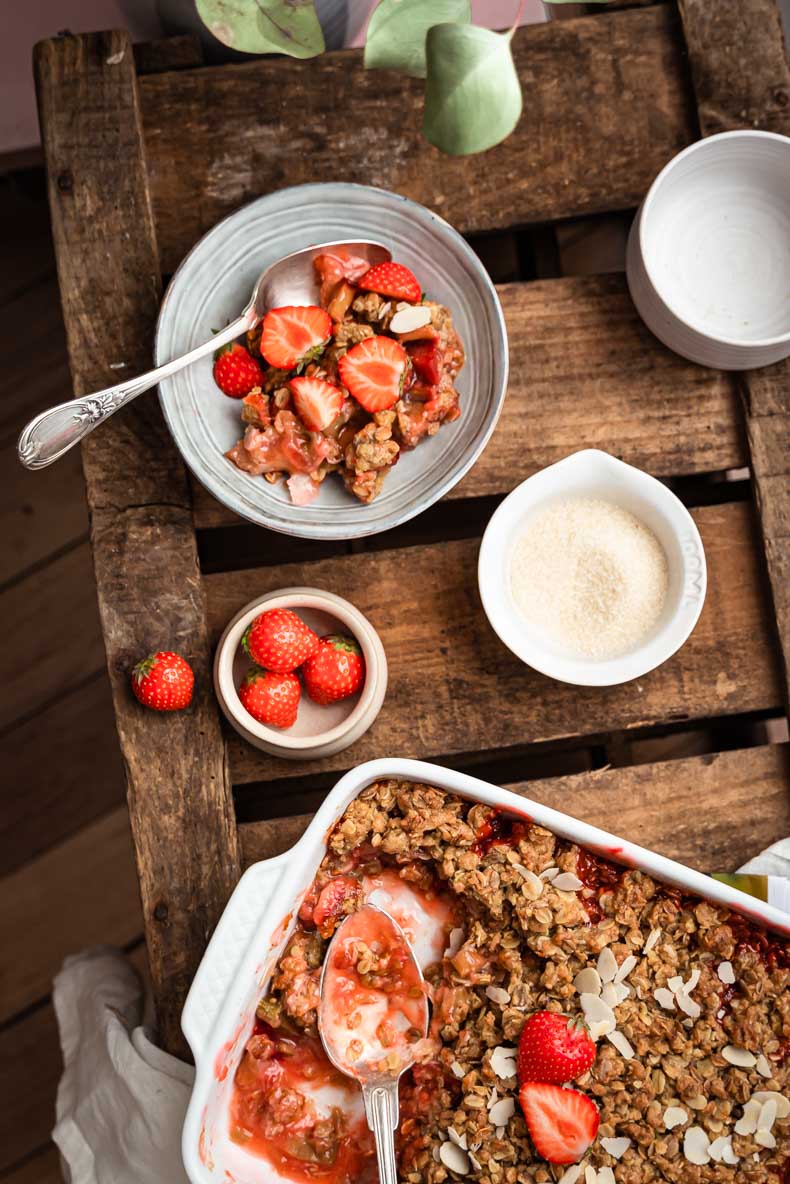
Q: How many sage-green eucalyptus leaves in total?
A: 3